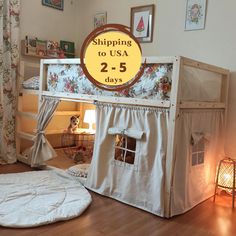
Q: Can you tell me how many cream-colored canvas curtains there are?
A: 3